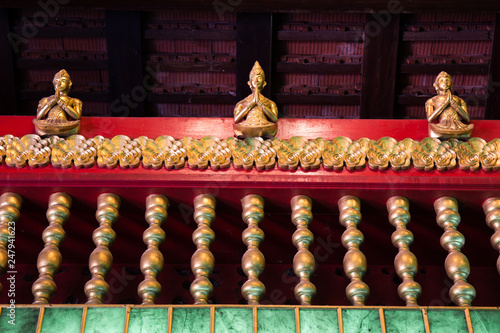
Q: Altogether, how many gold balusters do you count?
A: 11